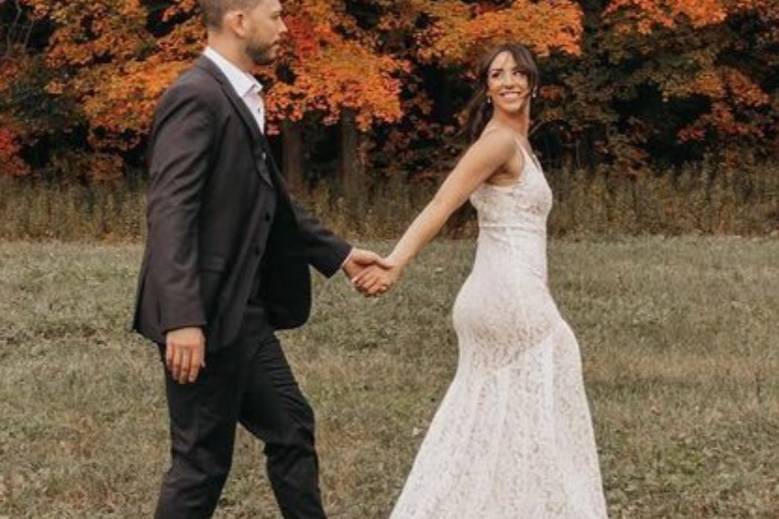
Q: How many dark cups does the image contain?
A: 0